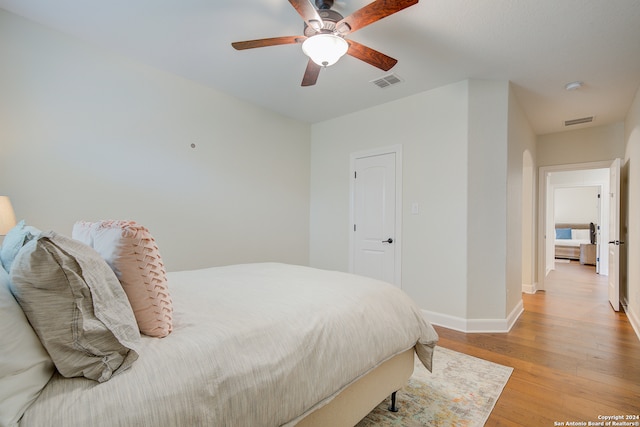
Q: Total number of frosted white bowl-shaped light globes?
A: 1